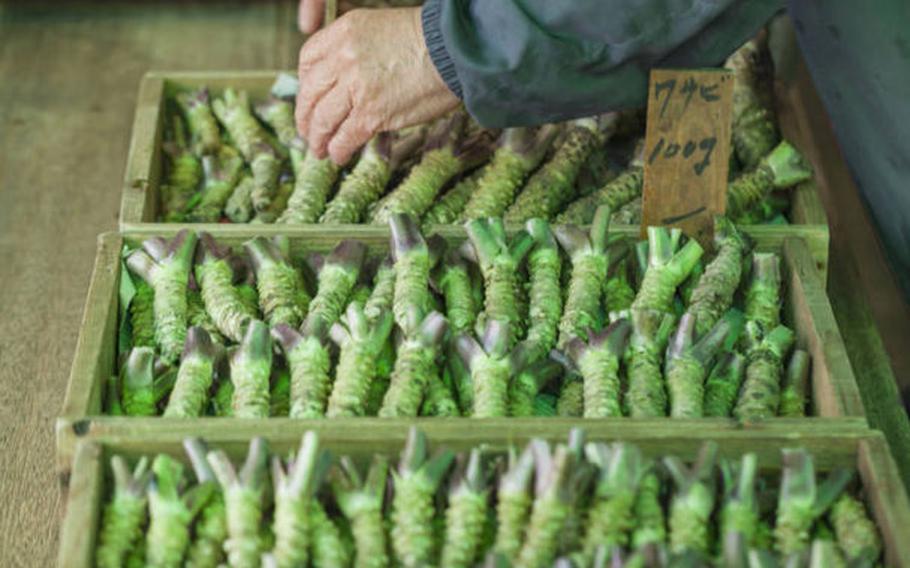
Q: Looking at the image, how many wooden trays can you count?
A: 3